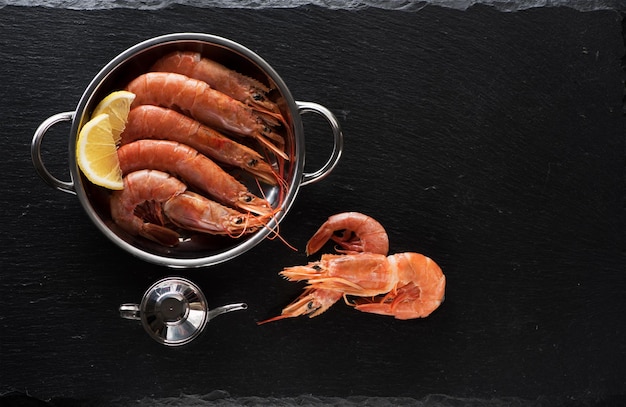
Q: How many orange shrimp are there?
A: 7